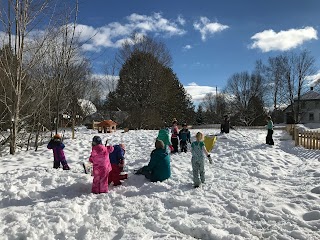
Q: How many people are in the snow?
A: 10